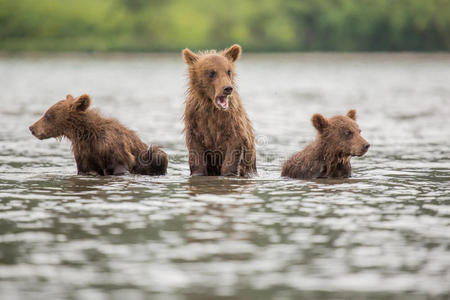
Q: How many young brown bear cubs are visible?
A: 3